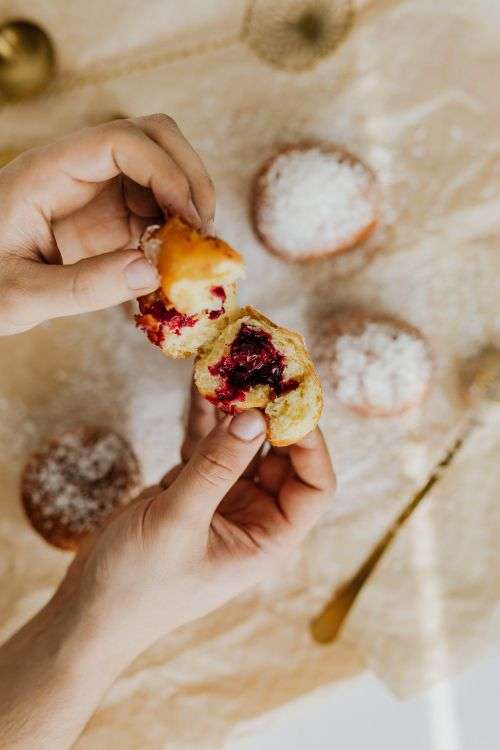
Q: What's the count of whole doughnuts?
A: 3